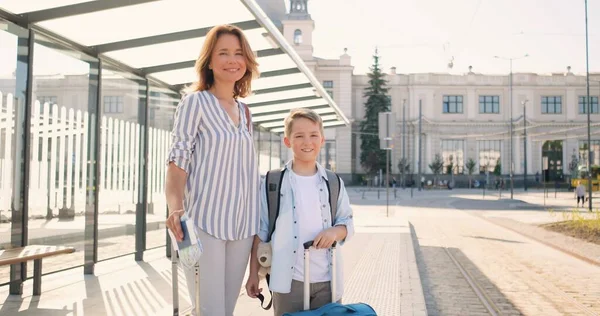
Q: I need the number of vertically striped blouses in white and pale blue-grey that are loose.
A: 1